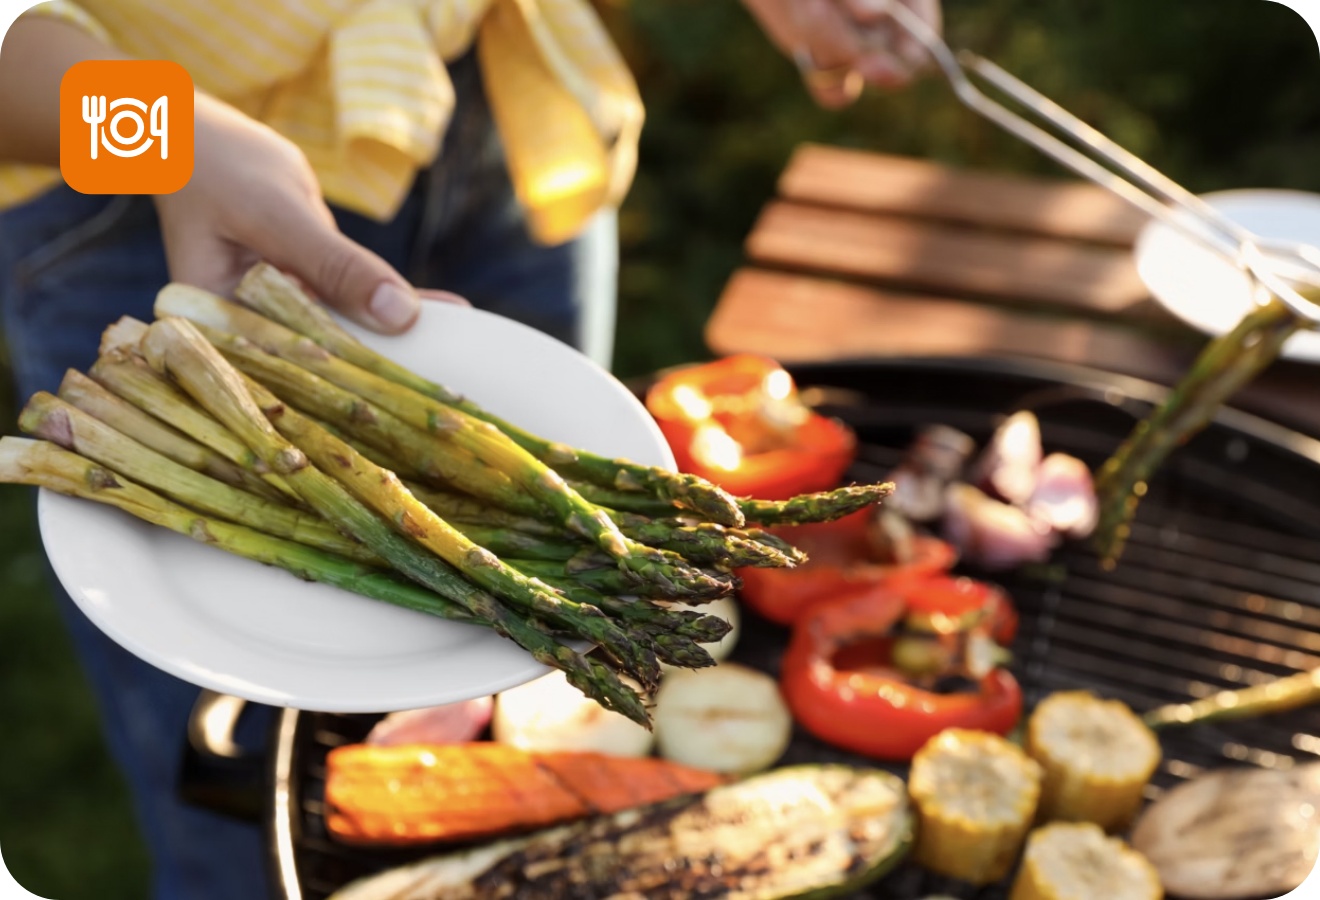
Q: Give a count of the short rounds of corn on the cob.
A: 3